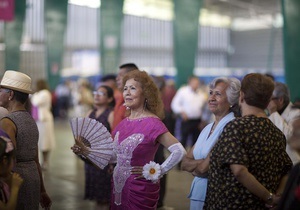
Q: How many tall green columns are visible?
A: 5